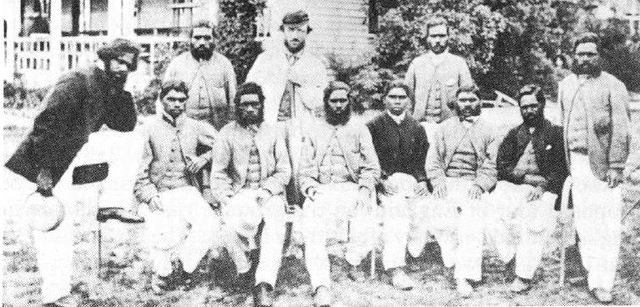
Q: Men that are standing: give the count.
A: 5